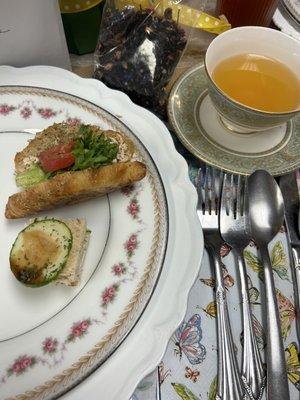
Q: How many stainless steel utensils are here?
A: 4